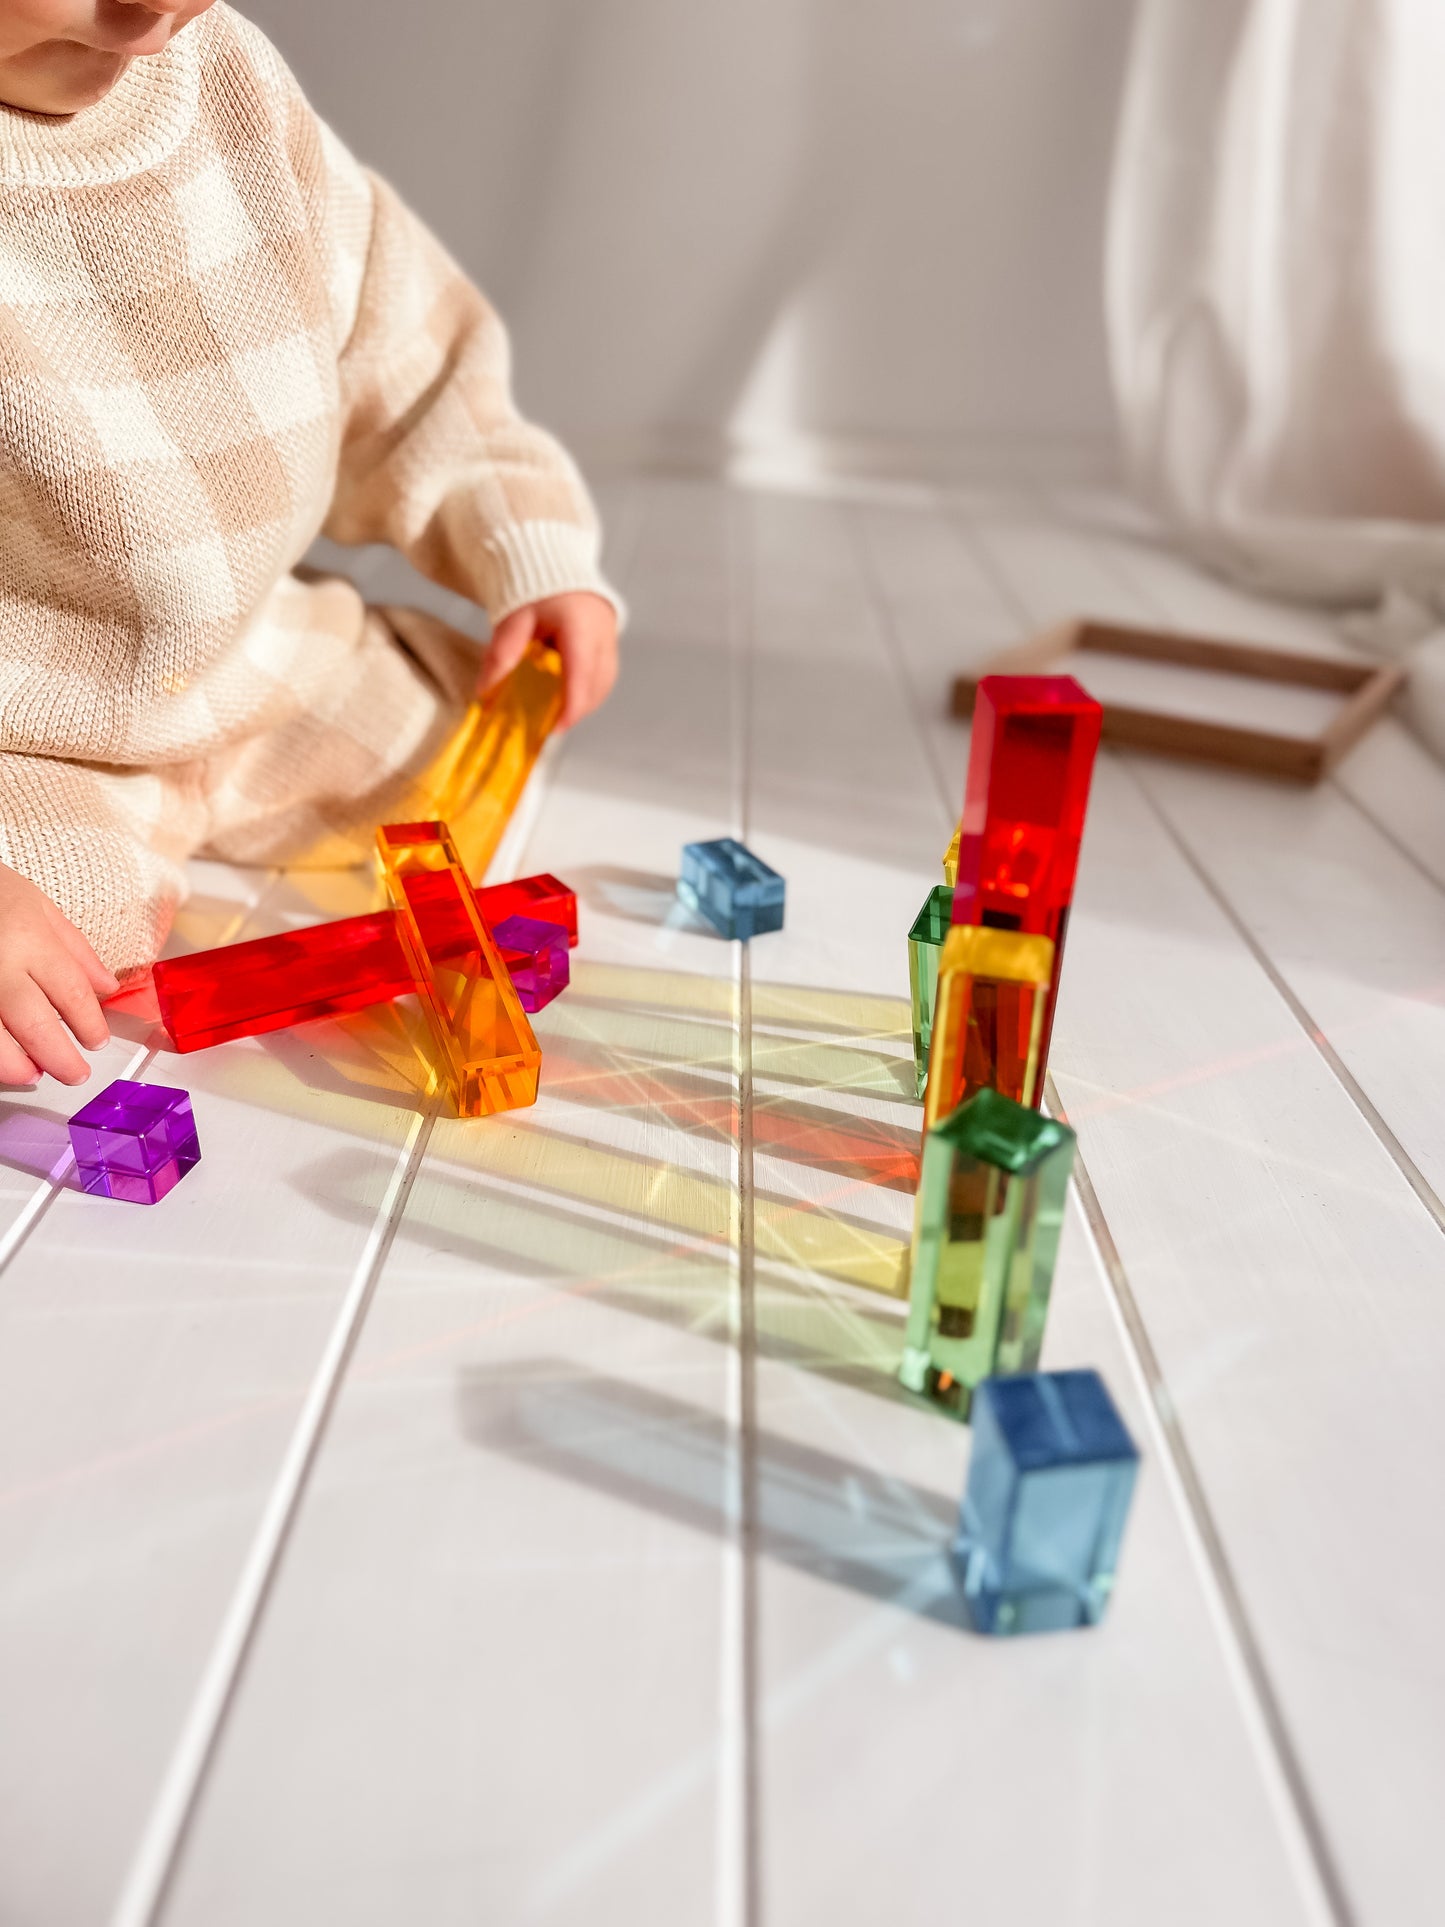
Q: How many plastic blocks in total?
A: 12